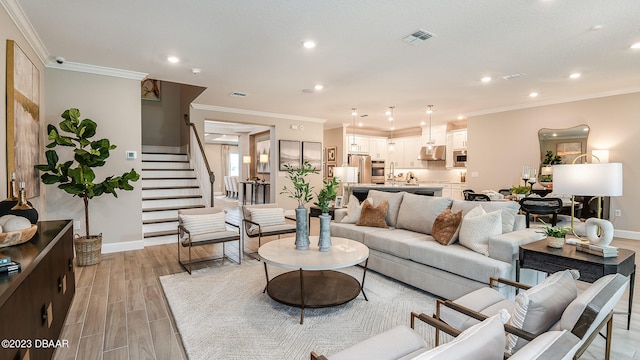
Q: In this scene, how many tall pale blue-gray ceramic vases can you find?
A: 2